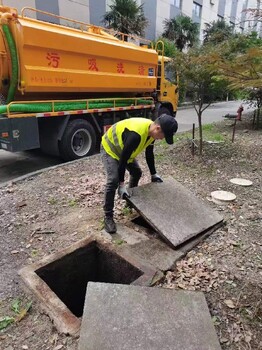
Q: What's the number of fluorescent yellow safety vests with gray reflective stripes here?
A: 1